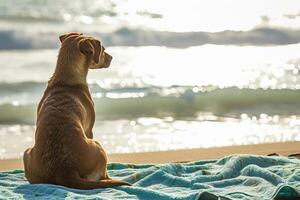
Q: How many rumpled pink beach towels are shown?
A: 0